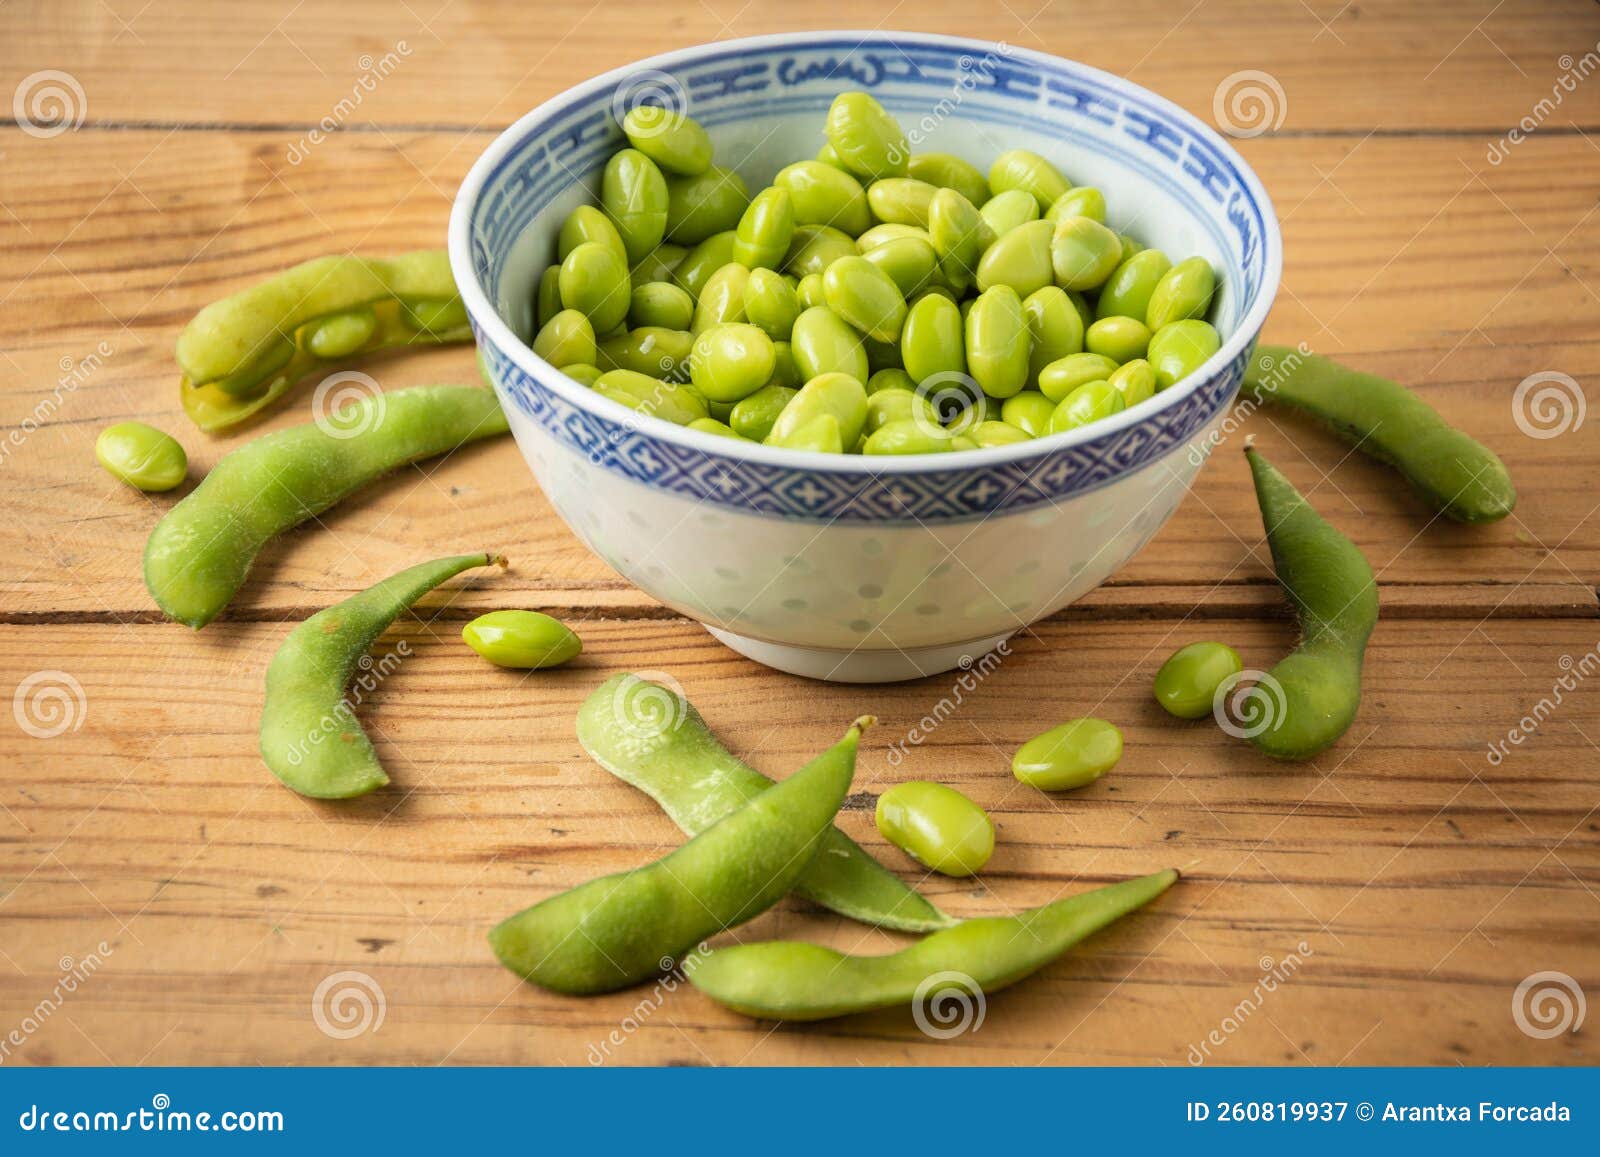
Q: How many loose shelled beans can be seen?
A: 5